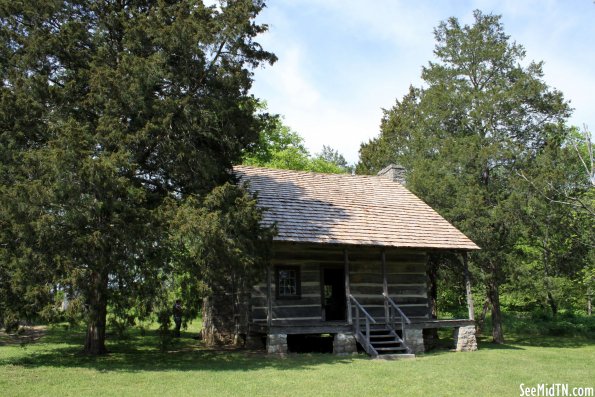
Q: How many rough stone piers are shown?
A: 4